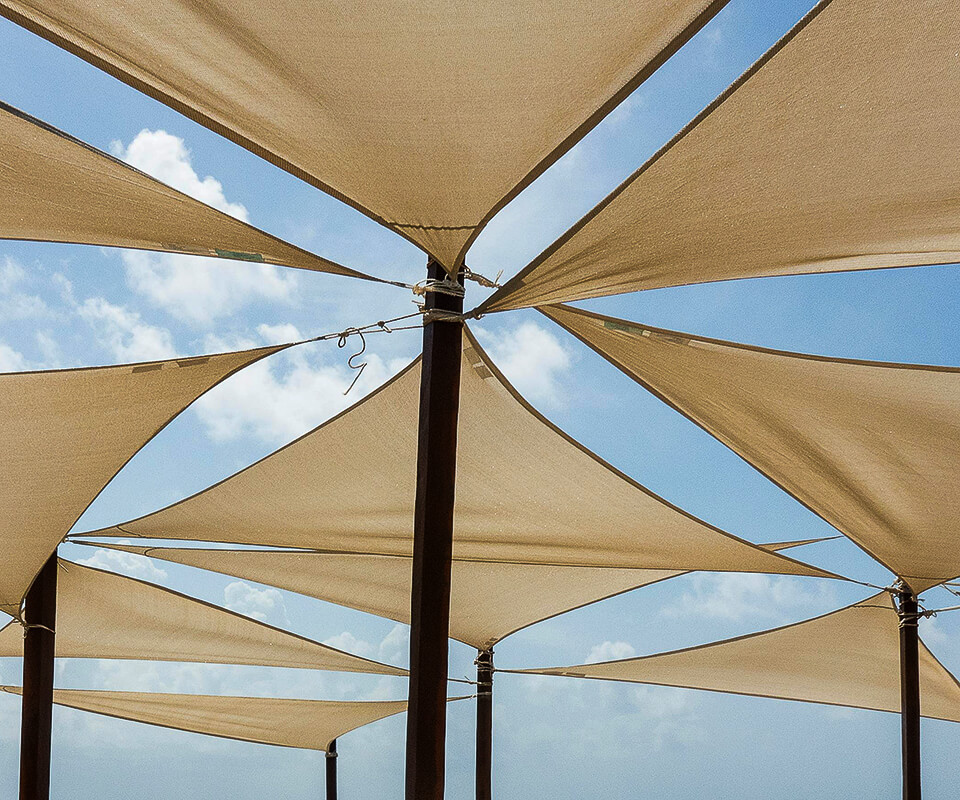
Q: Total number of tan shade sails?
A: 10